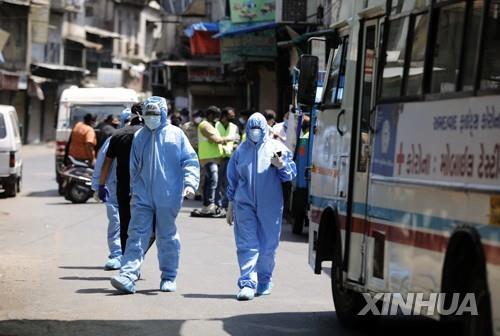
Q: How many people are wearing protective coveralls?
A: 3